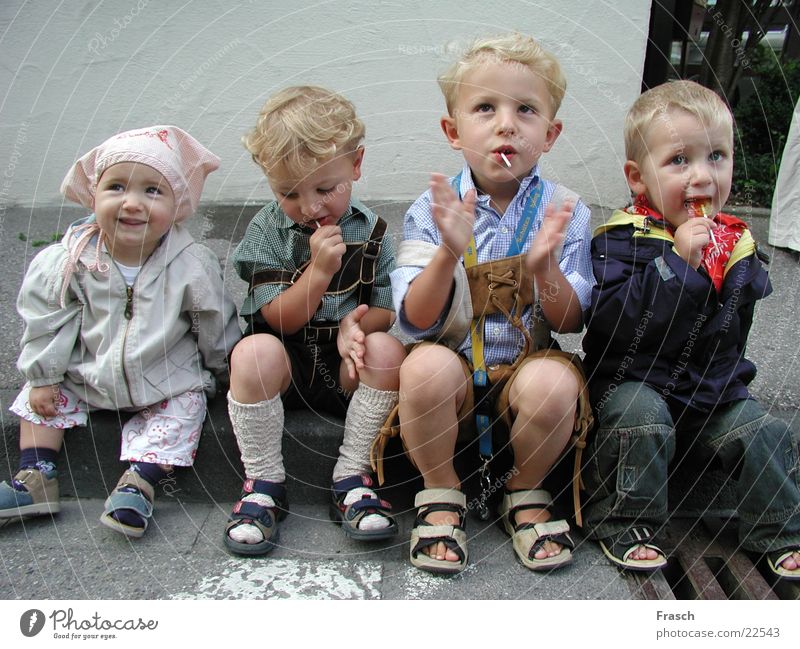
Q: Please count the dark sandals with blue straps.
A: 2